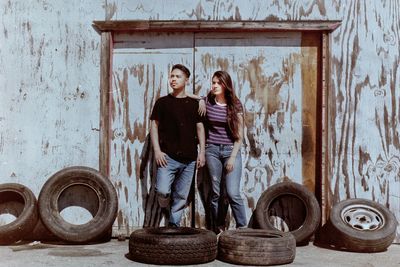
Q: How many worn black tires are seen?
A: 6